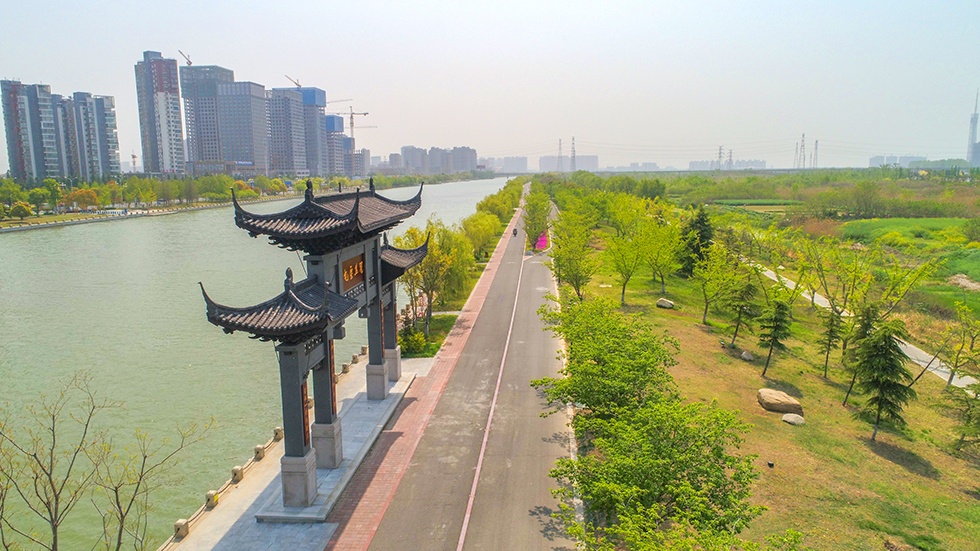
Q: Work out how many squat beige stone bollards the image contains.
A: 10